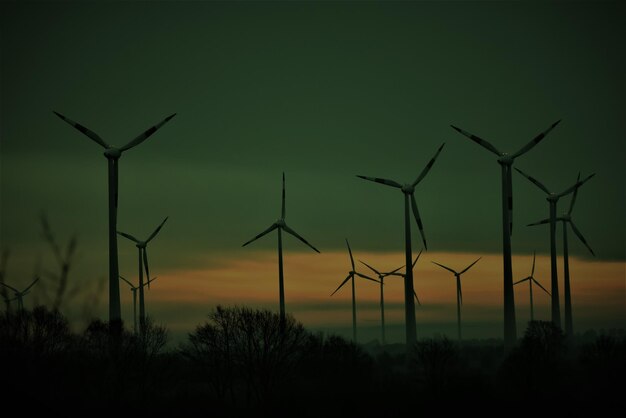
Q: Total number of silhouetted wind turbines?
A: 14